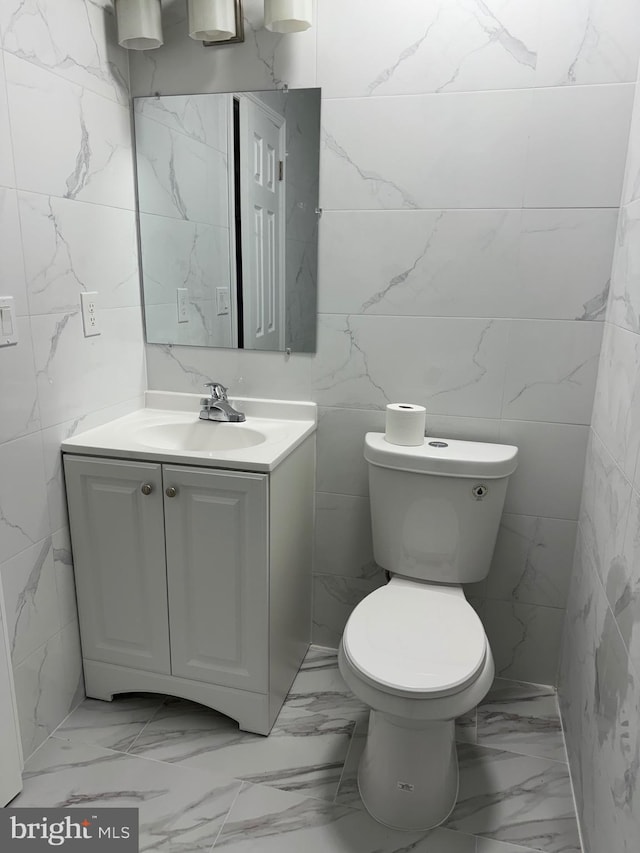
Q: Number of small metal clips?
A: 5